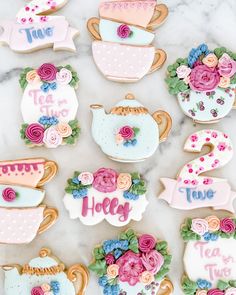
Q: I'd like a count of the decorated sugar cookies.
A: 11